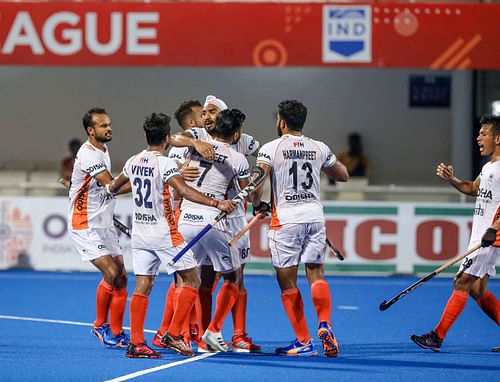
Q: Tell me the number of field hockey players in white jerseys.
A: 7